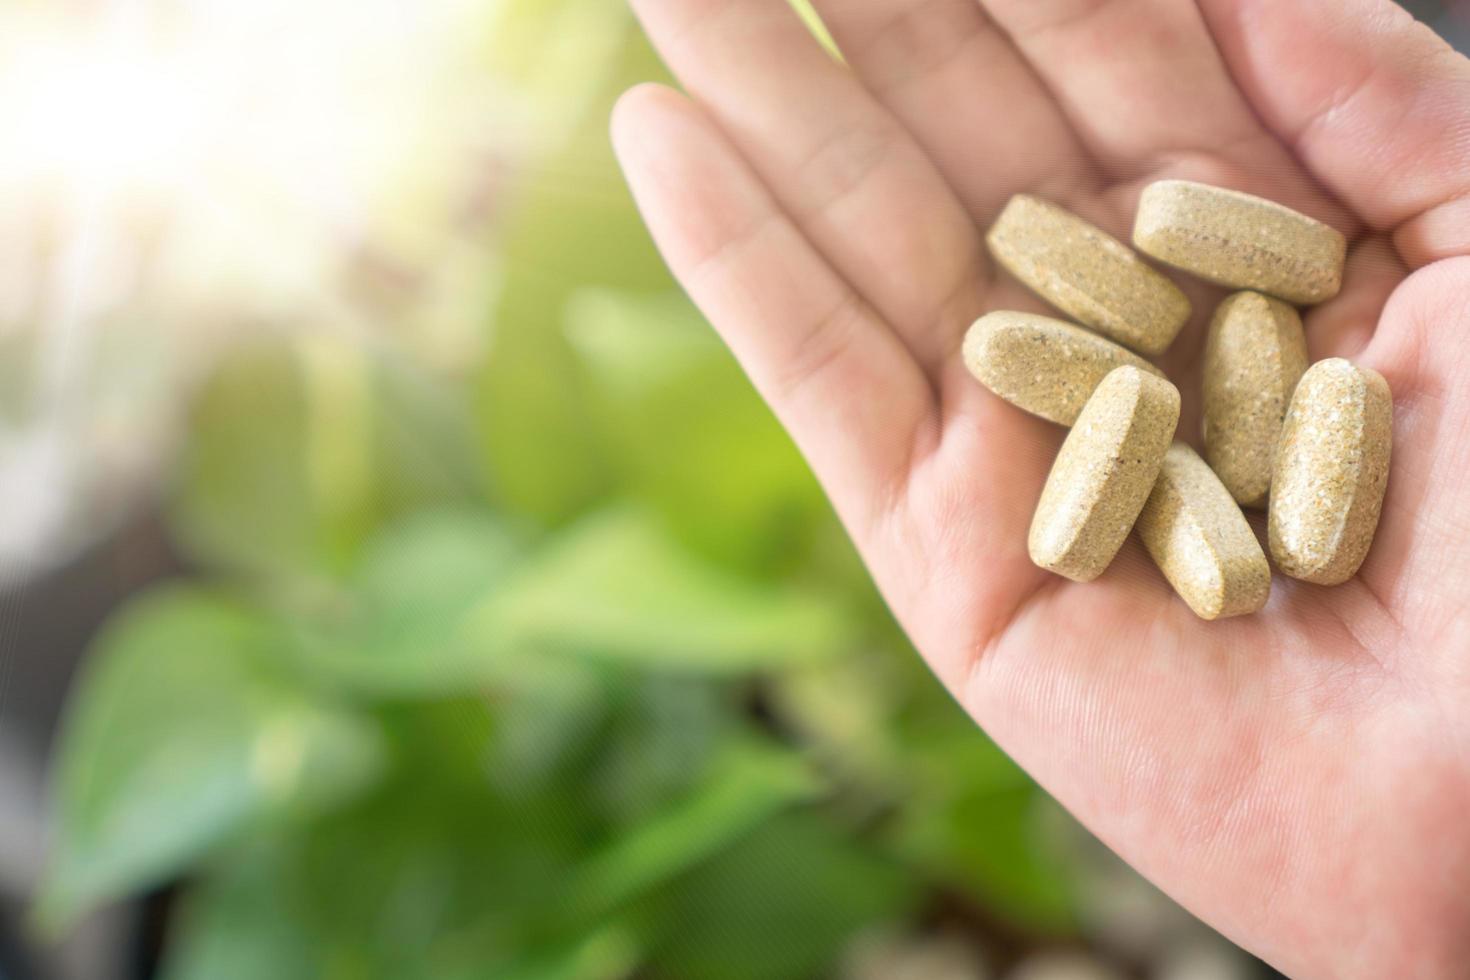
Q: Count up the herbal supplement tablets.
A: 7